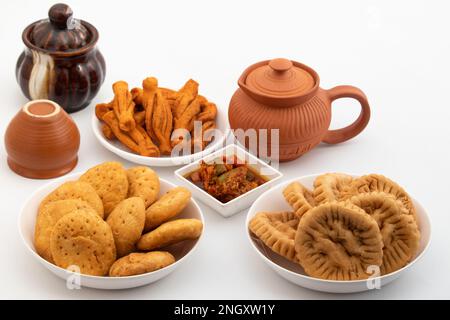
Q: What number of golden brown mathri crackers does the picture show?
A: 9